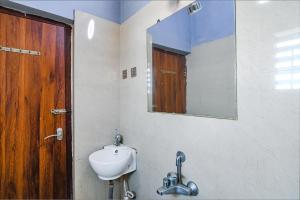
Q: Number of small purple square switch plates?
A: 0